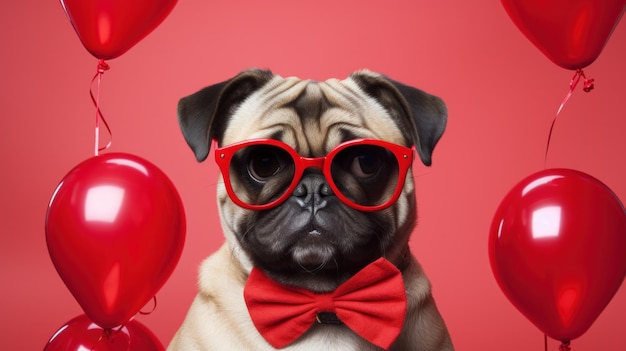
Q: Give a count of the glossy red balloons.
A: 5